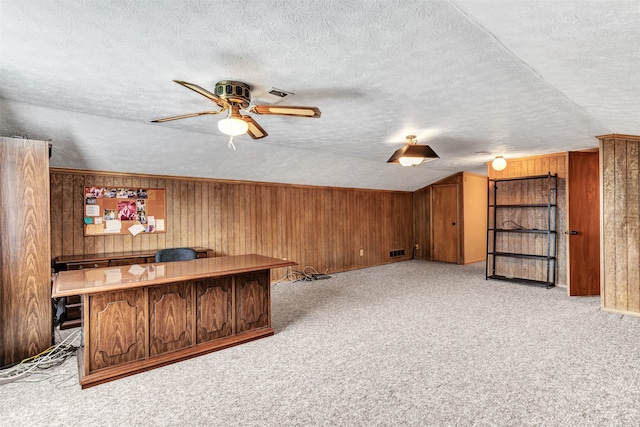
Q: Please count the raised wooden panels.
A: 4